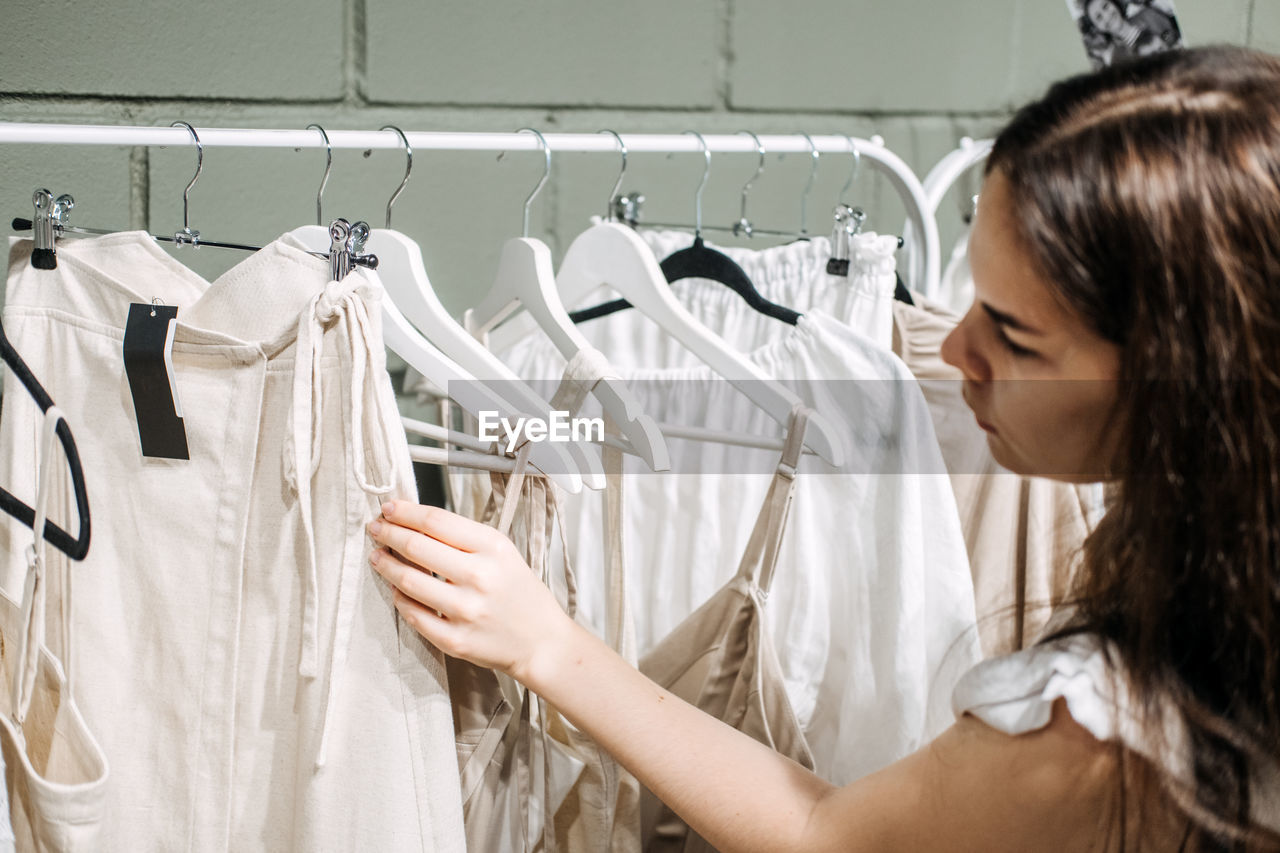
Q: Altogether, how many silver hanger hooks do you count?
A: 9